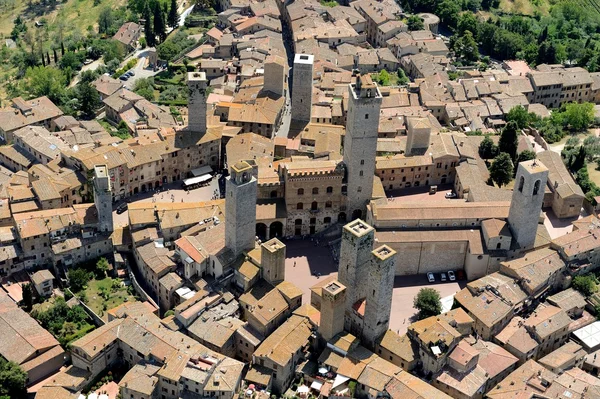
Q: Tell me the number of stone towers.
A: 12